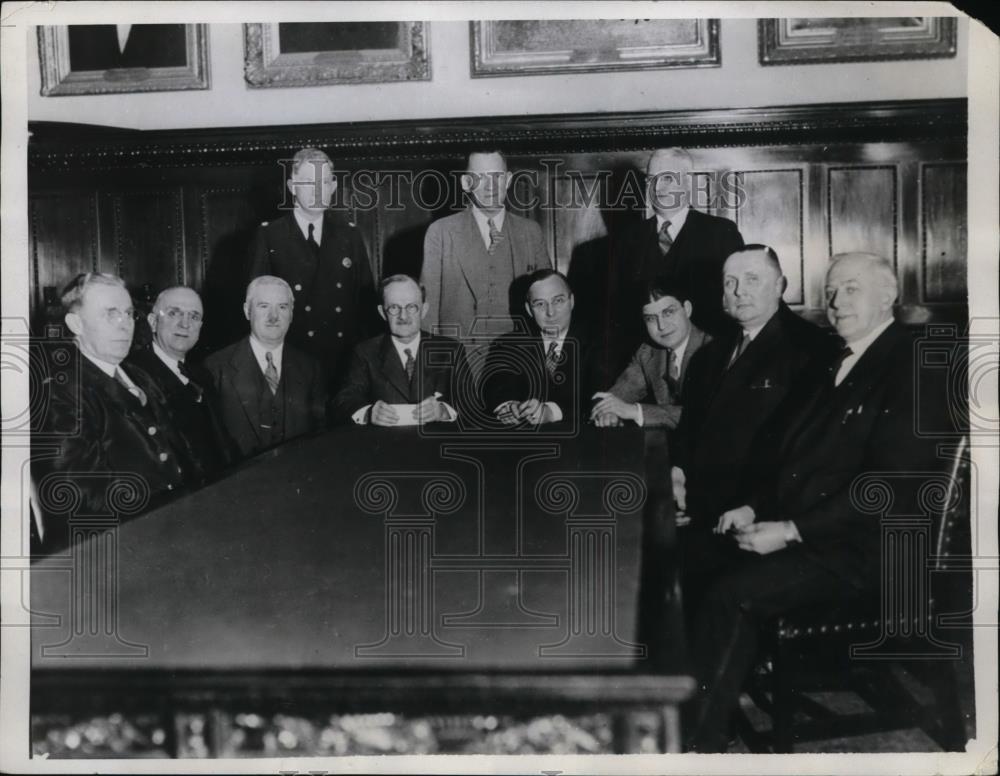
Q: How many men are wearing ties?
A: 11